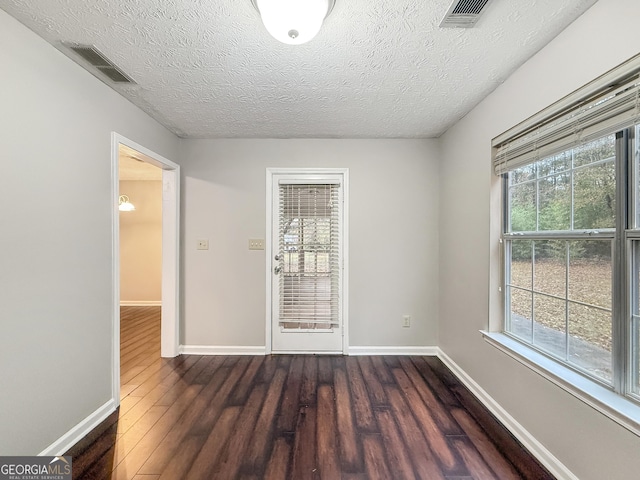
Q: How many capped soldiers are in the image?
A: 0